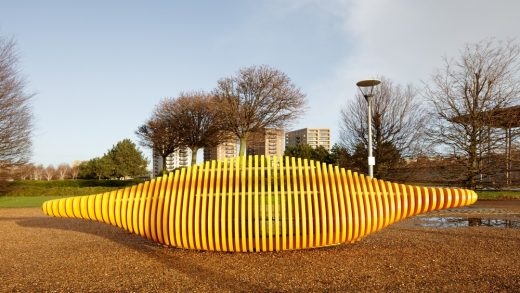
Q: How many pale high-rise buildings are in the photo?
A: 4